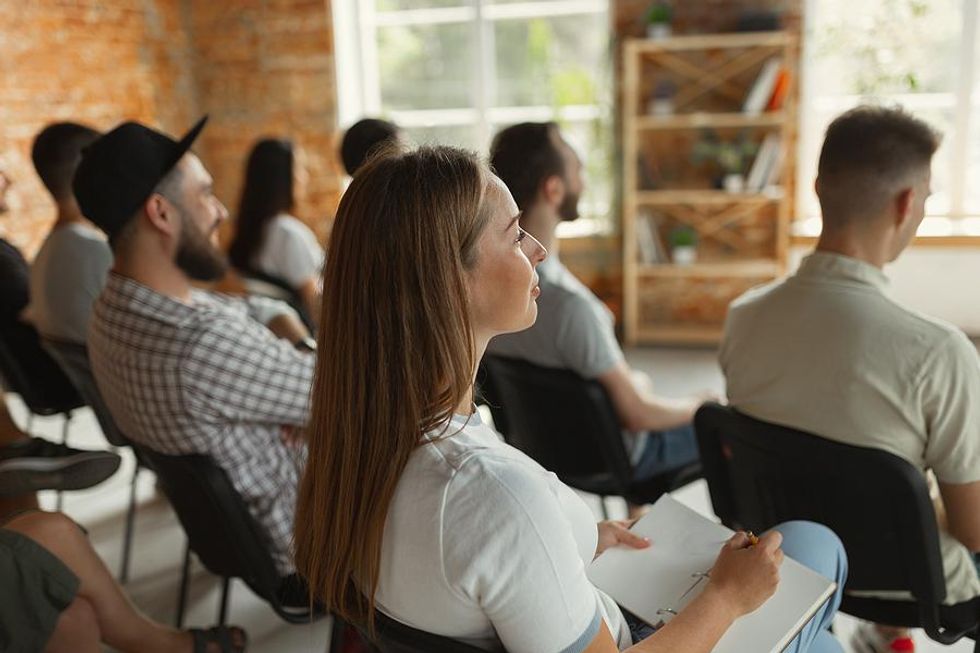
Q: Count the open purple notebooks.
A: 0